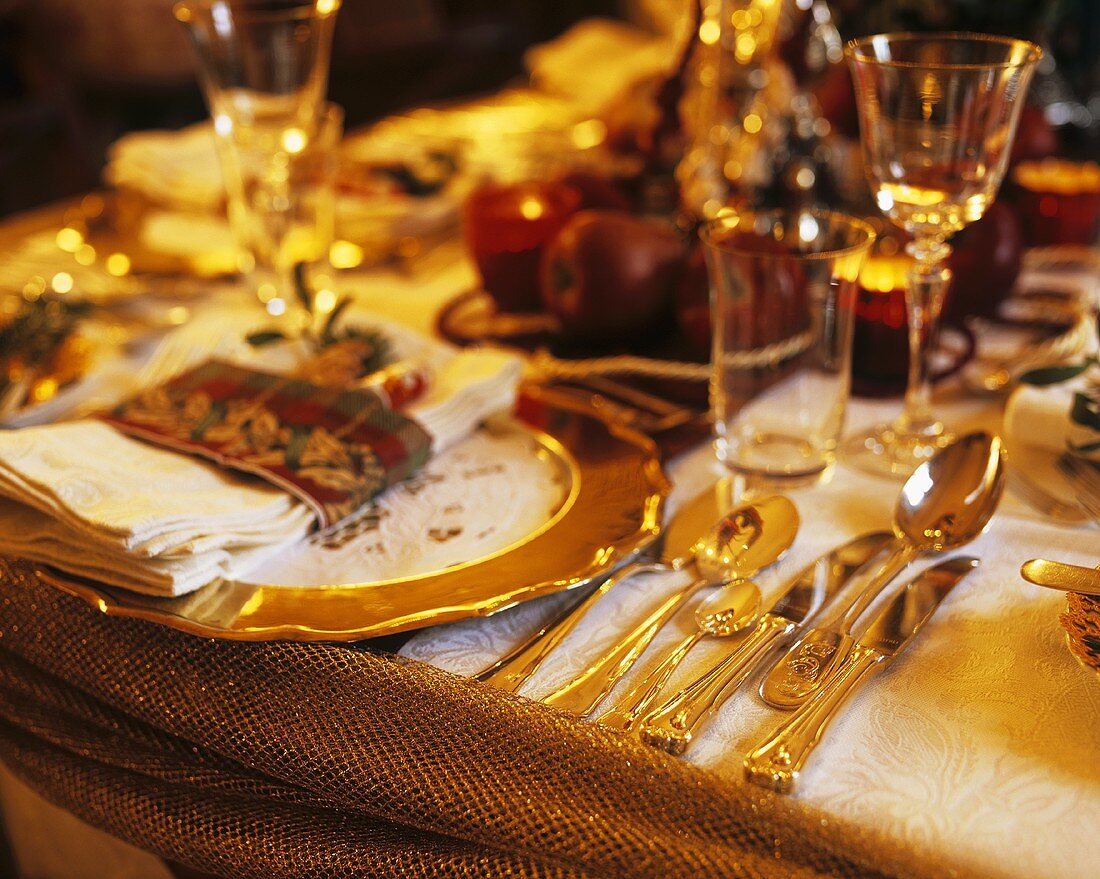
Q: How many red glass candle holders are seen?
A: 3